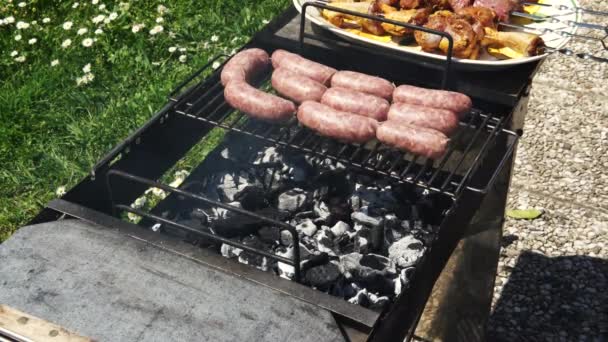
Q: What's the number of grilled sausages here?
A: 10